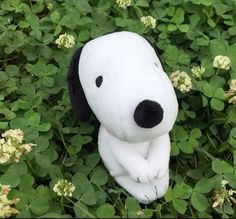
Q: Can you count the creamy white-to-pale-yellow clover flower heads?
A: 11